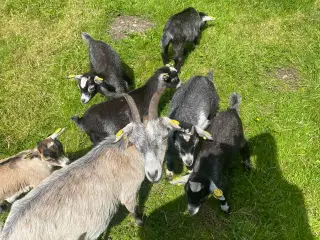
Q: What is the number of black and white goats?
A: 5